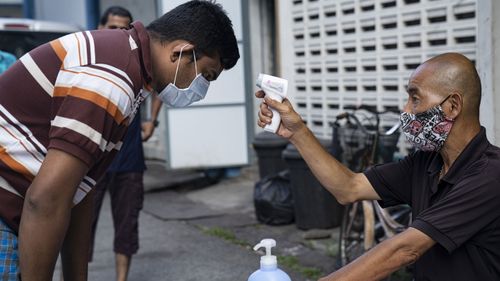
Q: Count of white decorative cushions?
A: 0